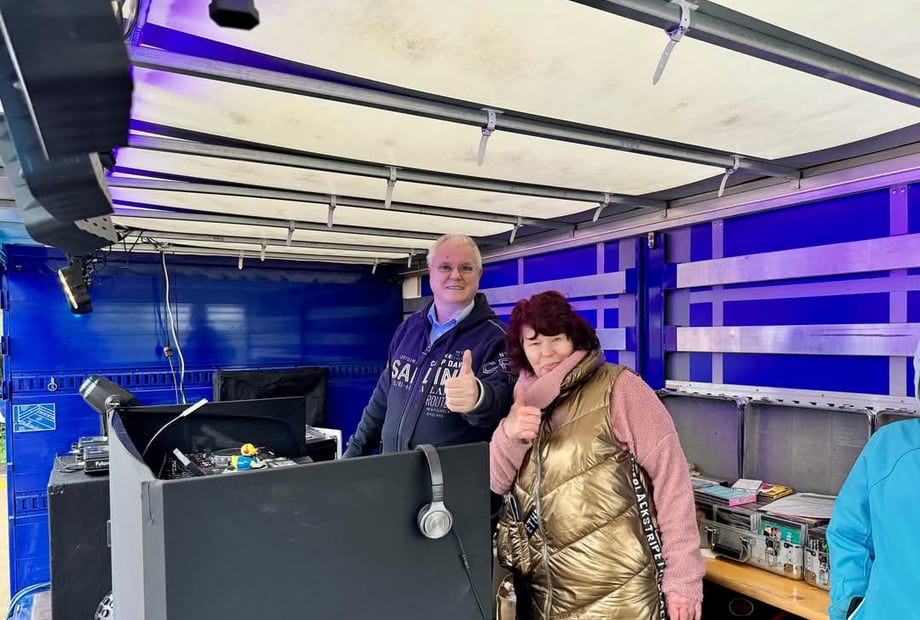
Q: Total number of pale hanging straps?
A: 12